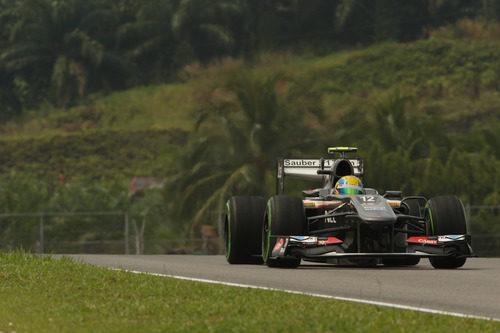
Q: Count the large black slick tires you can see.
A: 4